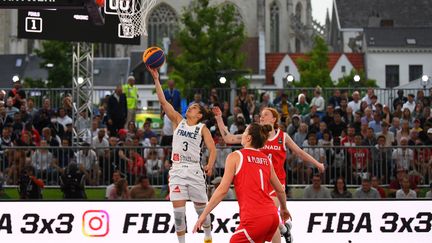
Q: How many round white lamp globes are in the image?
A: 6